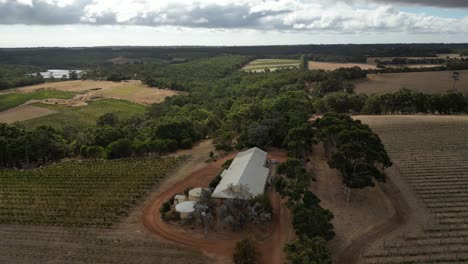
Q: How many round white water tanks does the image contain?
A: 3